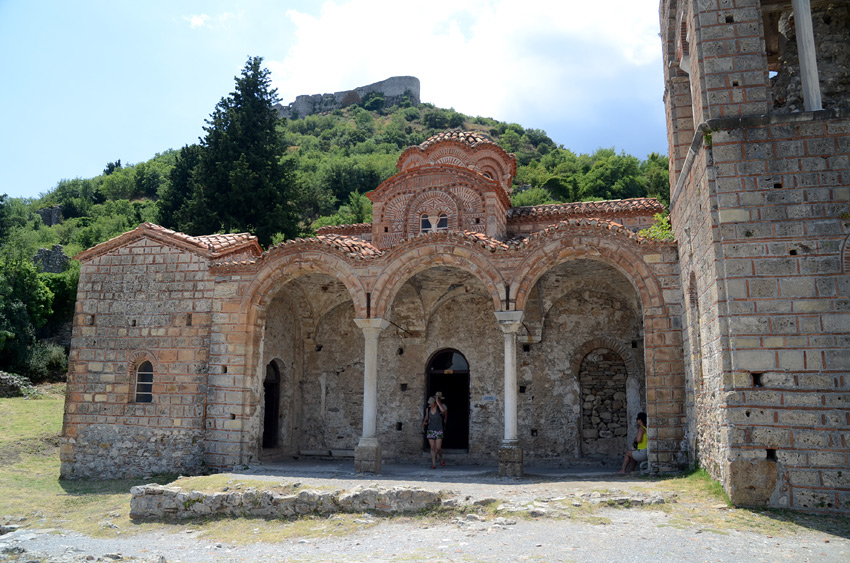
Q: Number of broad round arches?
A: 3